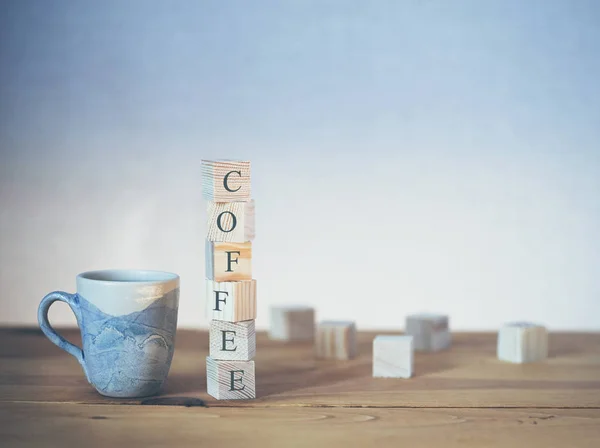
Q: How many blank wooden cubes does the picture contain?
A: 5